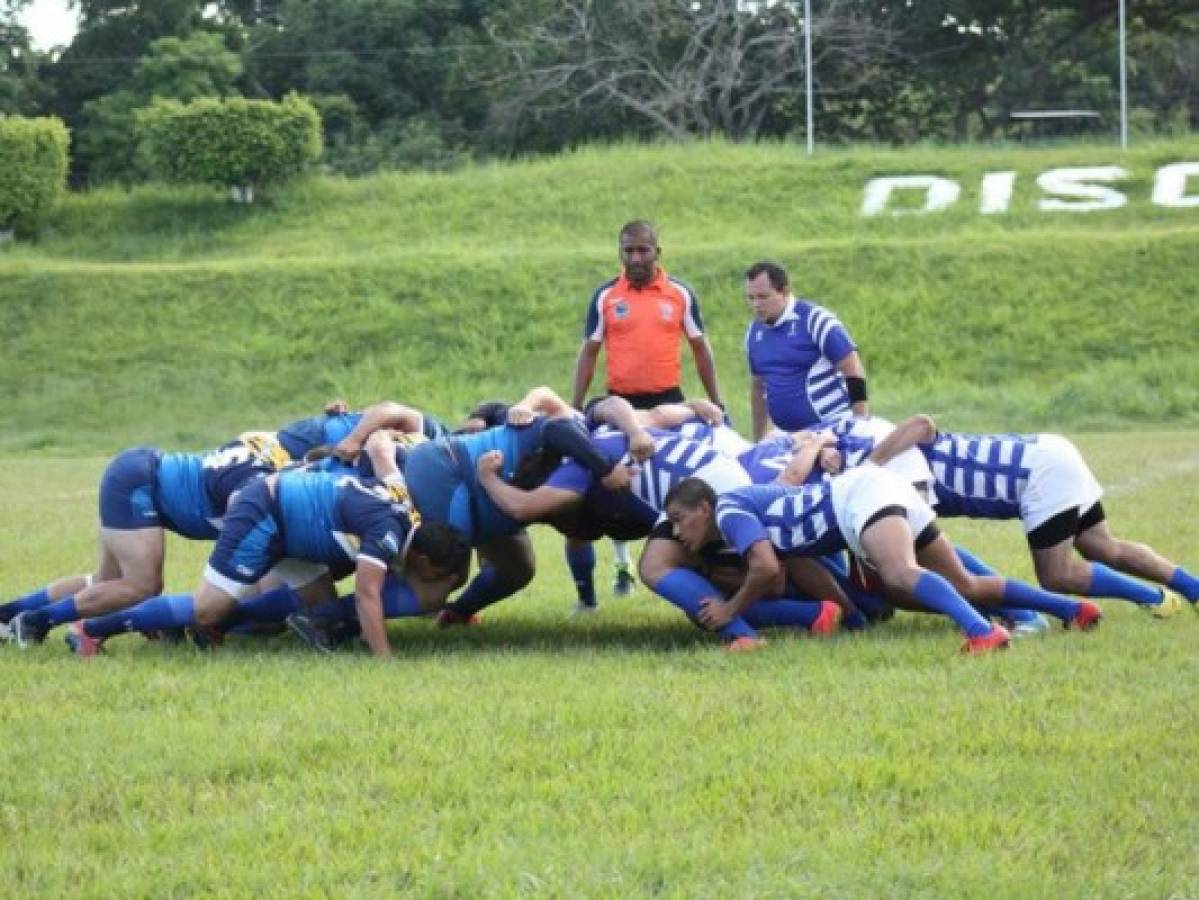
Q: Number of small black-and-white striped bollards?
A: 0